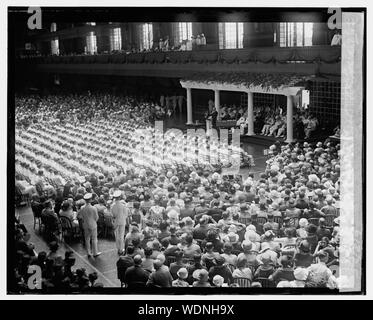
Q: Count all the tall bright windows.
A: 7